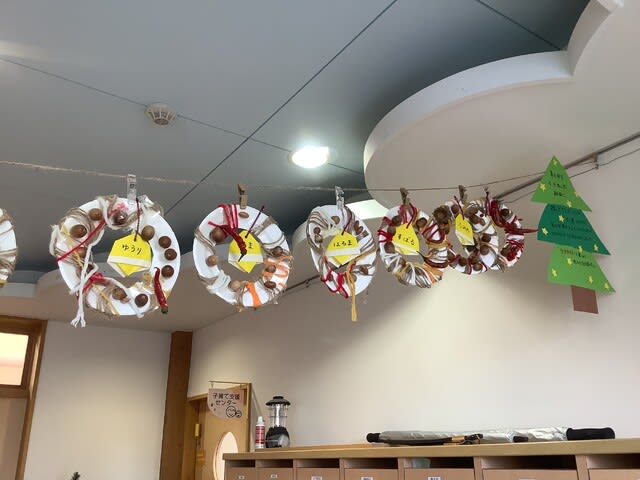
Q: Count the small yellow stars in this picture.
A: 12